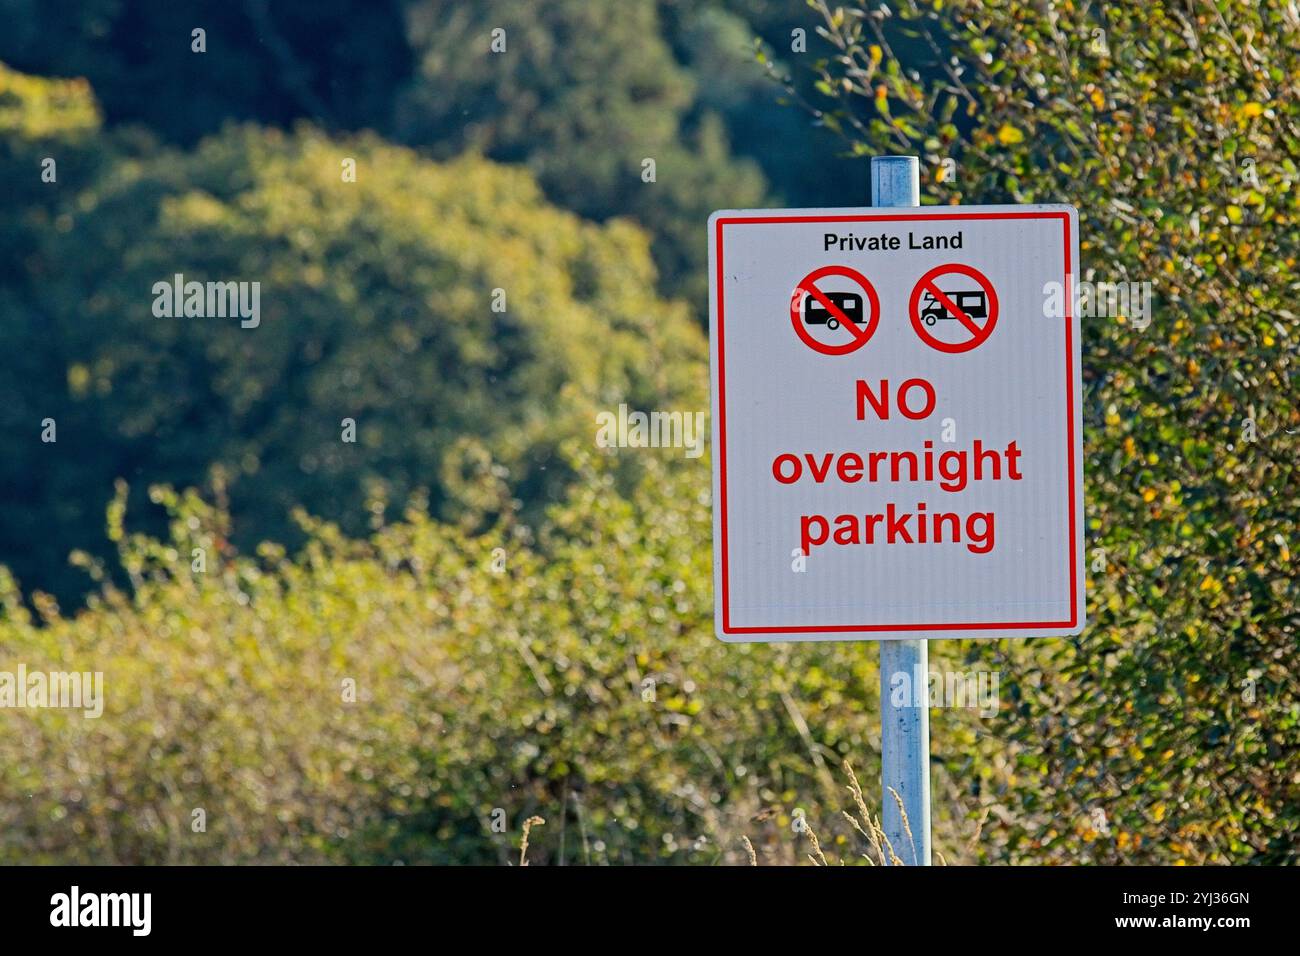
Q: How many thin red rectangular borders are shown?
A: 1